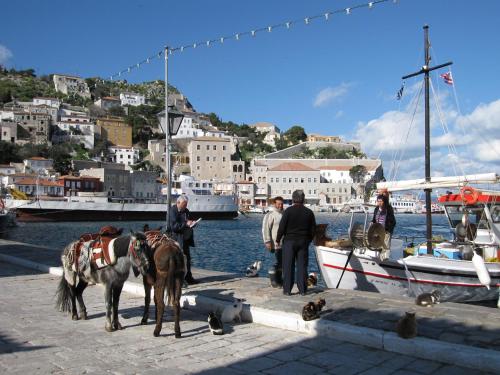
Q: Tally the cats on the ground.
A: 7